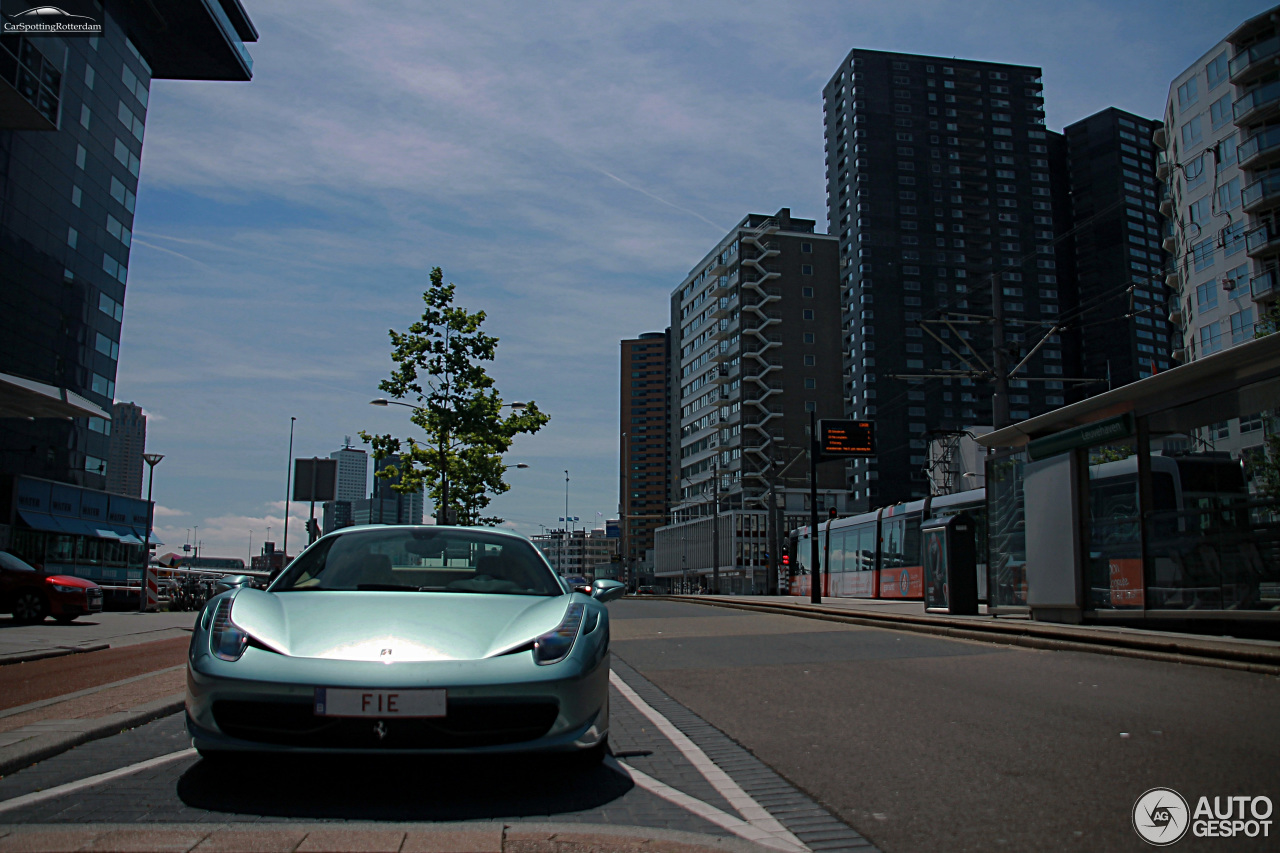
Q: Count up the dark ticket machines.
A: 1